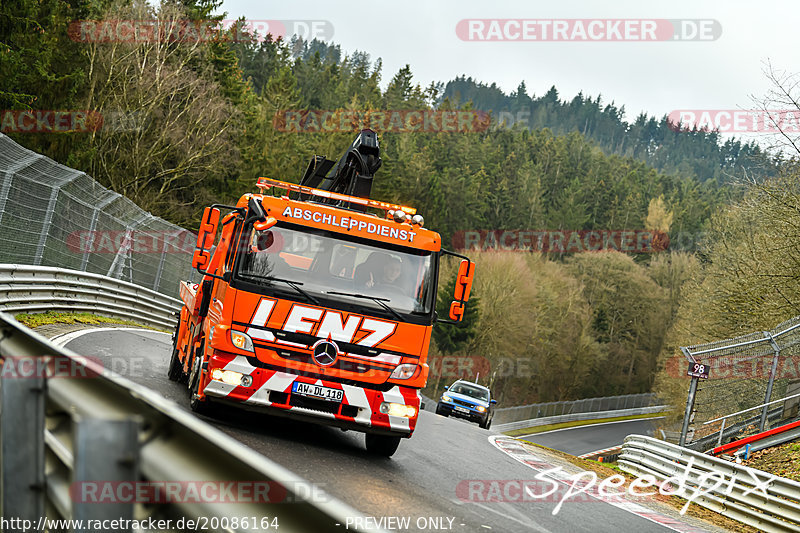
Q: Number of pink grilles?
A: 0